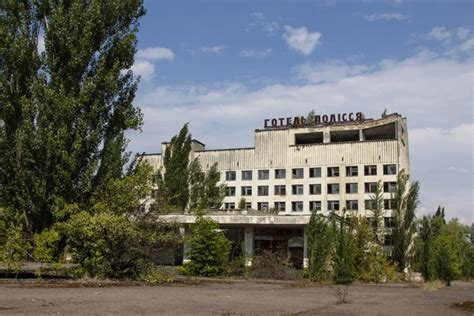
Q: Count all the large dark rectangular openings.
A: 3